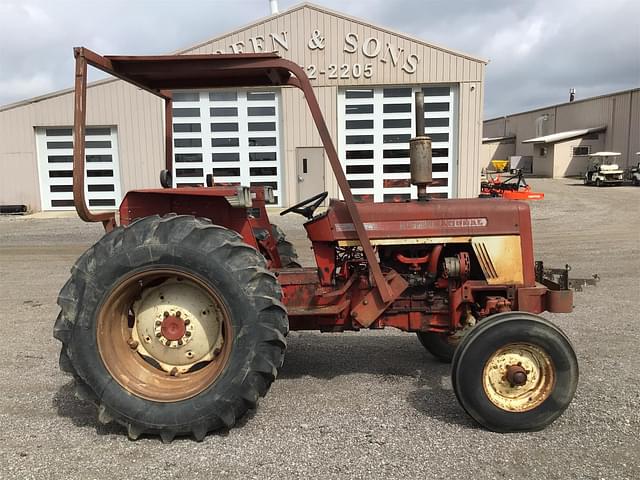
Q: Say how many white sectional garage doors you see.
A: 3